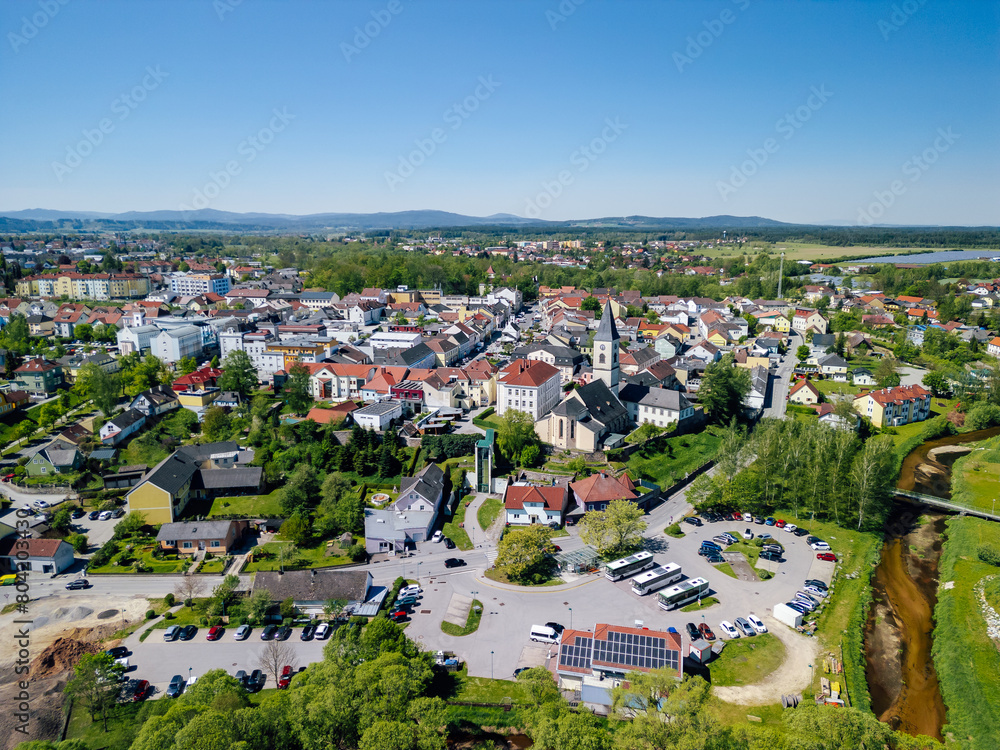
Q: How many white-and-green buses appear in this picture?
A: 2